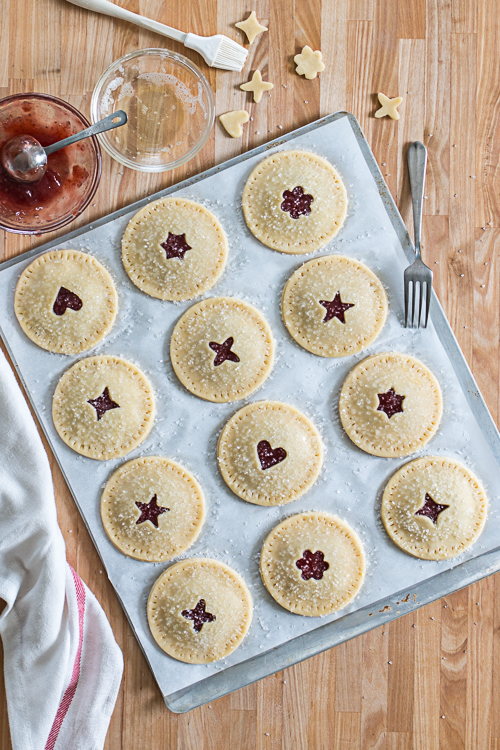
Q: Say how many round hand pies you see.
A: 12